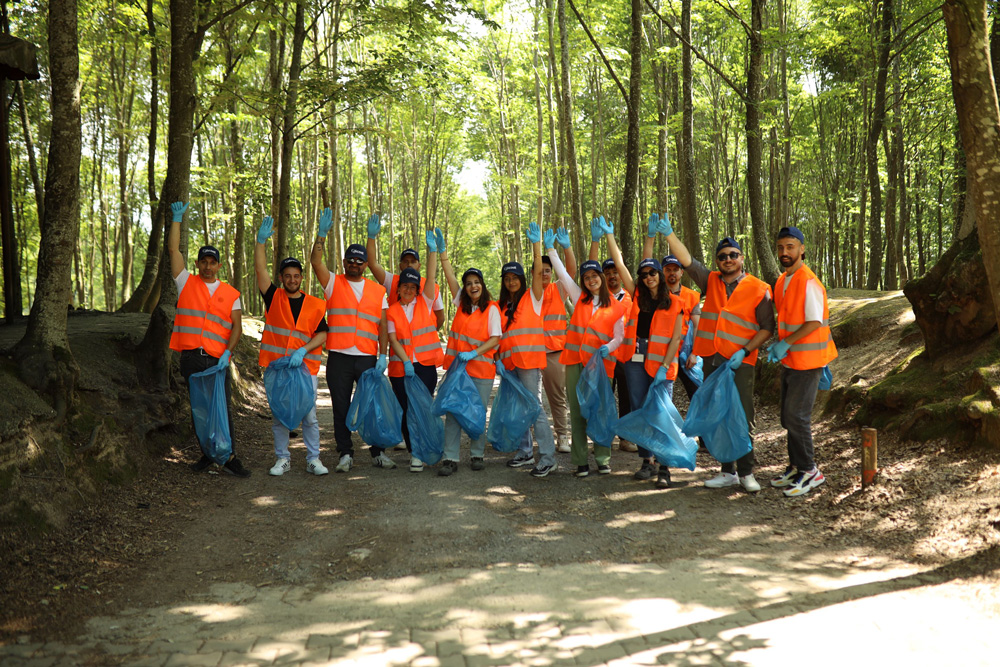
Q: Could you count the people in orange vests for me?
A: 14